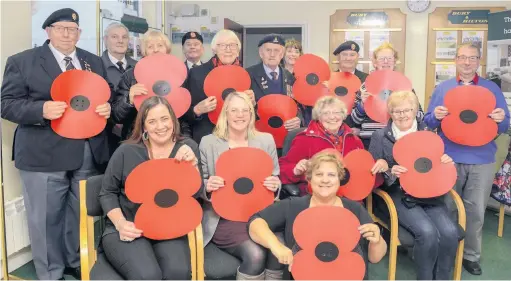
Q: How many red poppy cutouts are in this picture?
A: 13